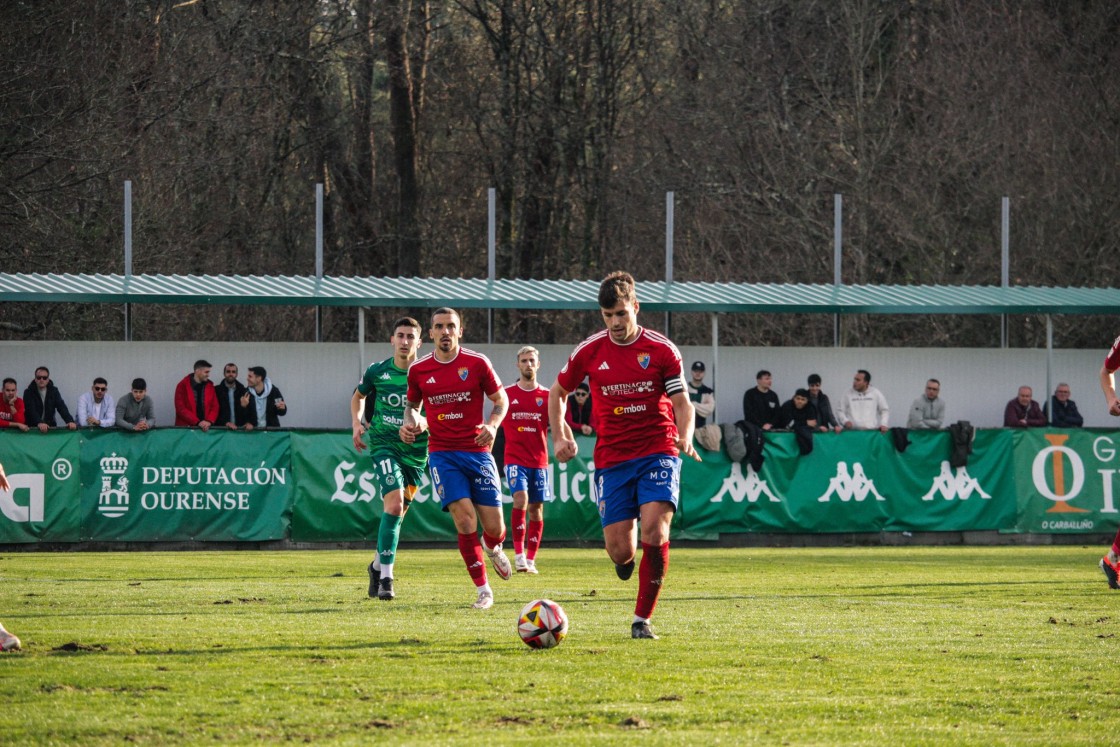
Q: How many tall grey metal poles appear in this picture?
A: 6